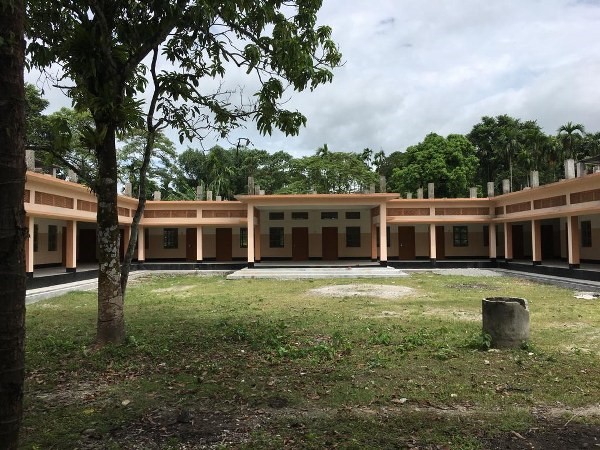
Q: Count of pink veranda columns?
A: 14